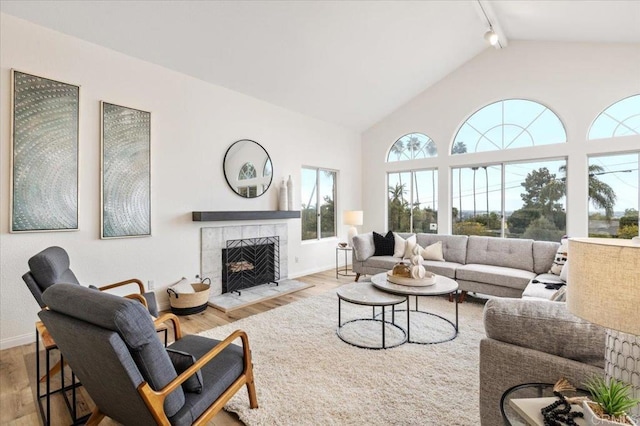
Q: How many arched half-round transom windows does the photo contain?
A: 3